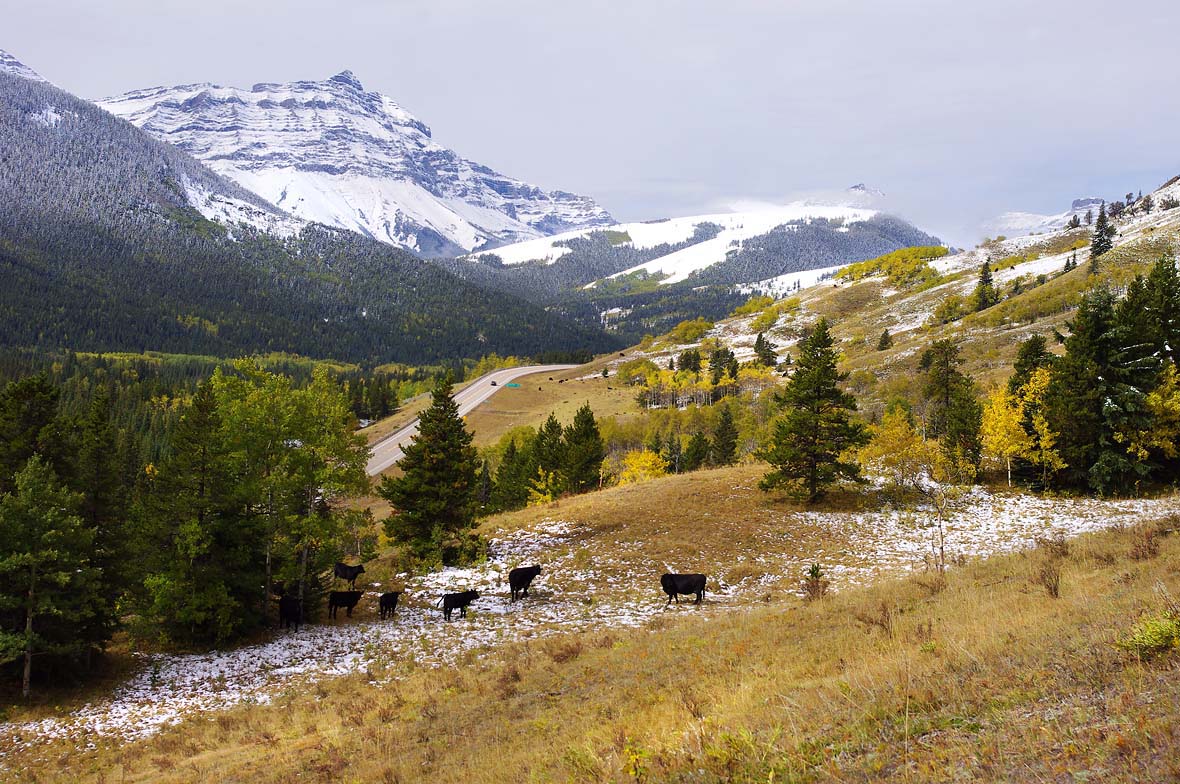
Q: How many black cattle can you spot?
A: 7